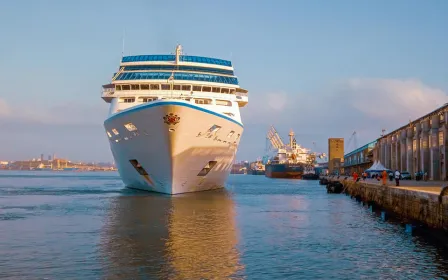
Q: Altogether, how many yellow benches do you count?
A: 0